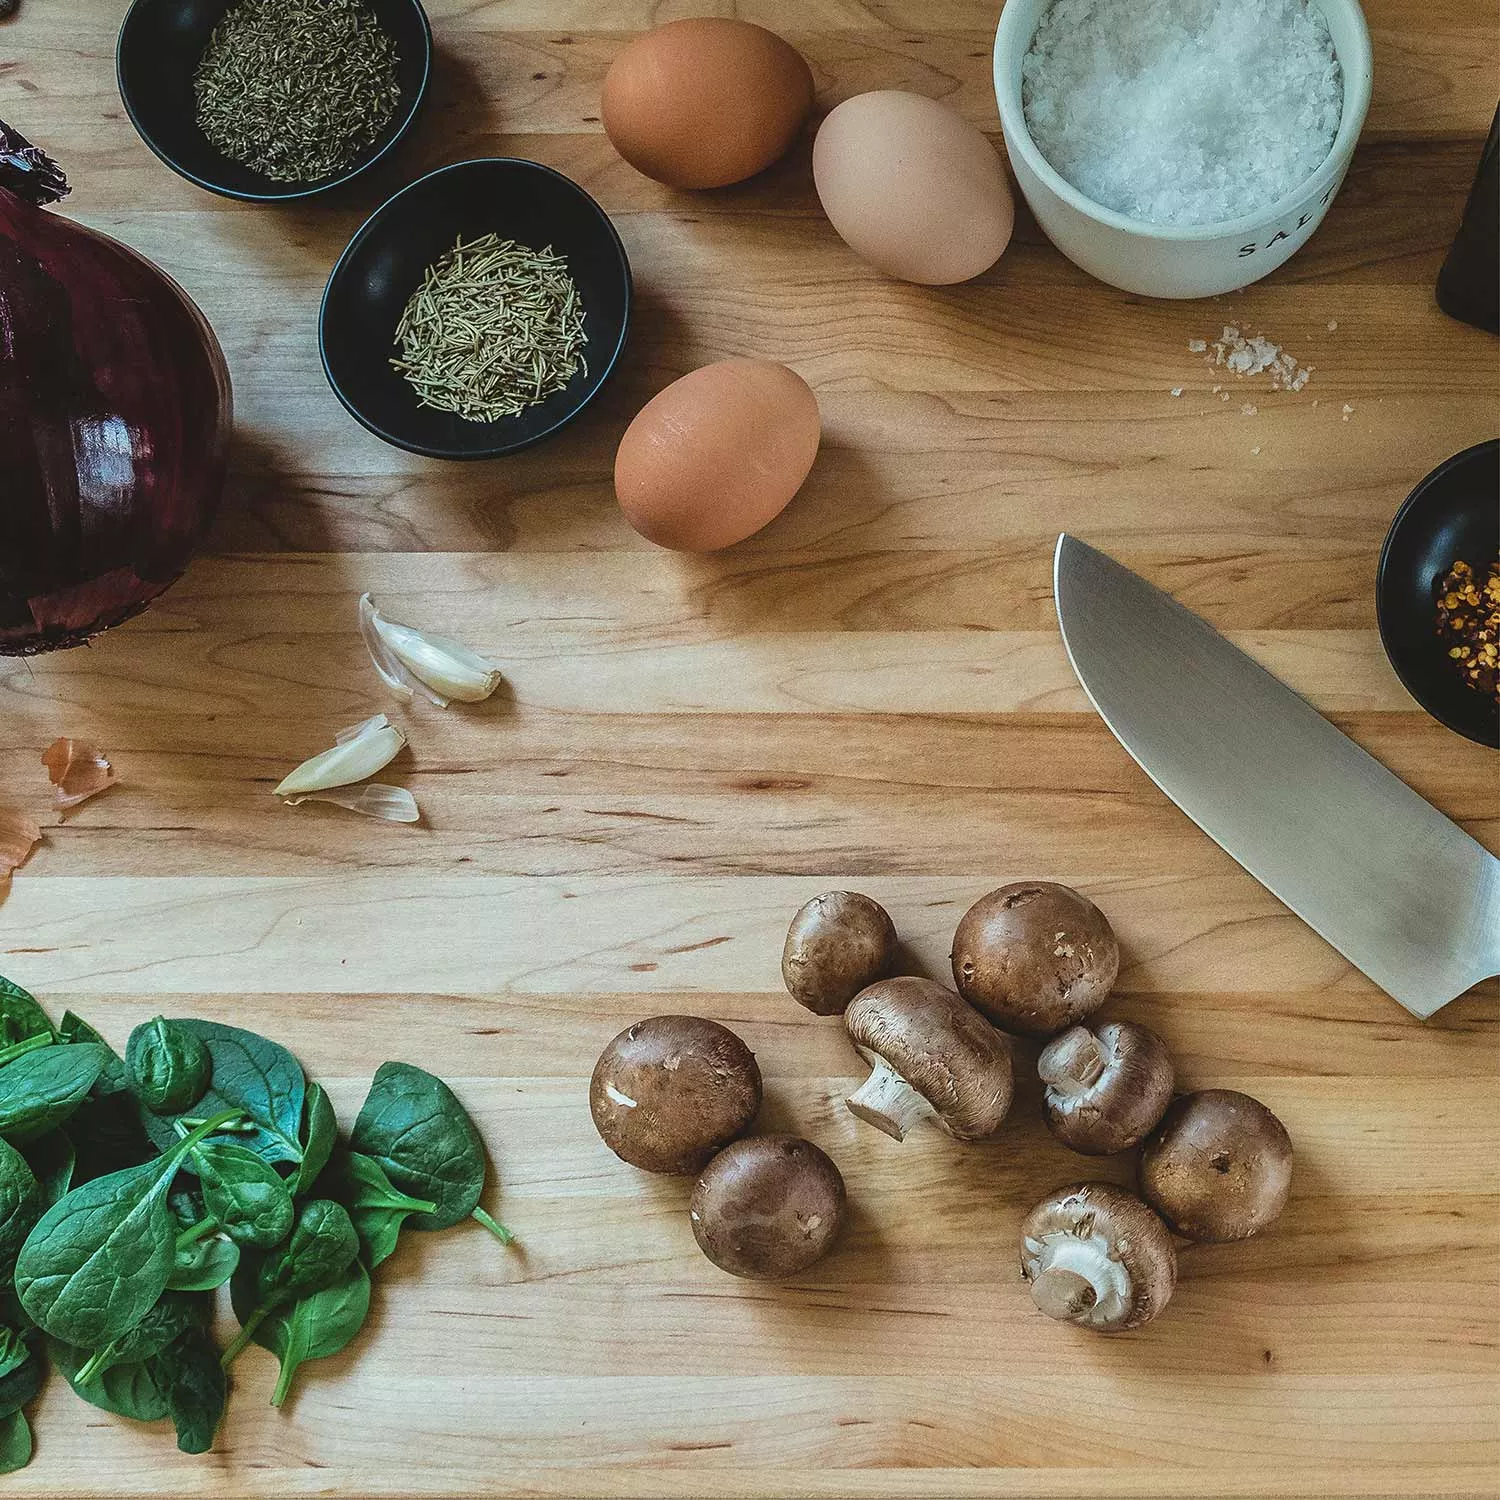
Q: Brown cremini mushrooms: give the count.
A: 8